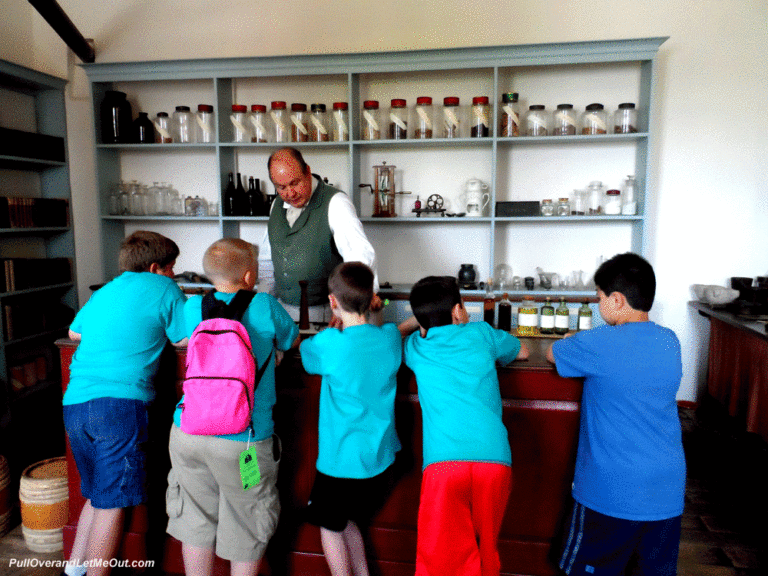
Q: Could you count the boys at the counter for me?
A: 5